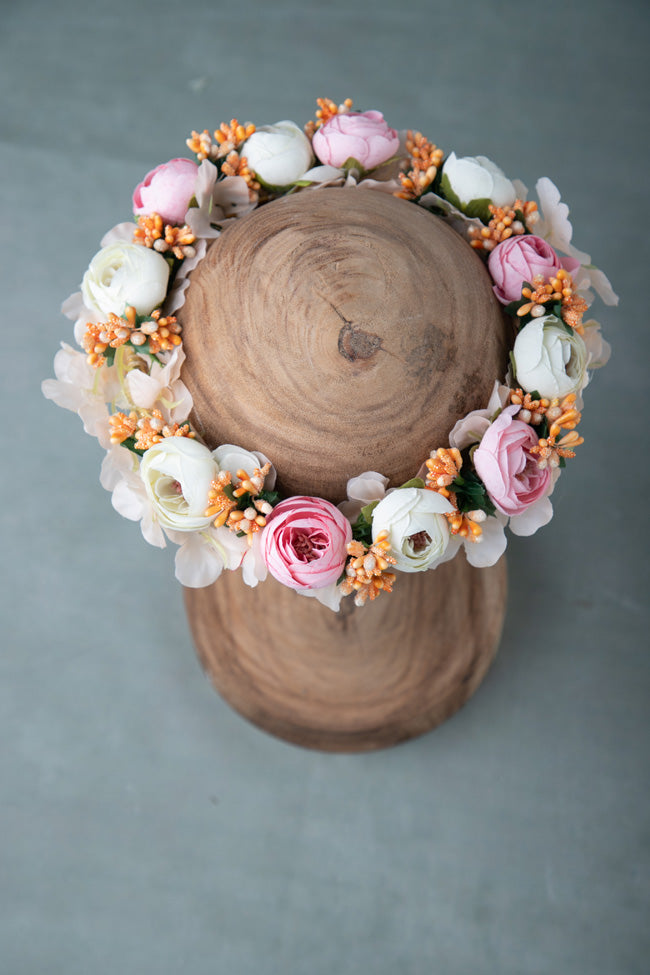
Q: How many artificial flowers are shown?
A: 11